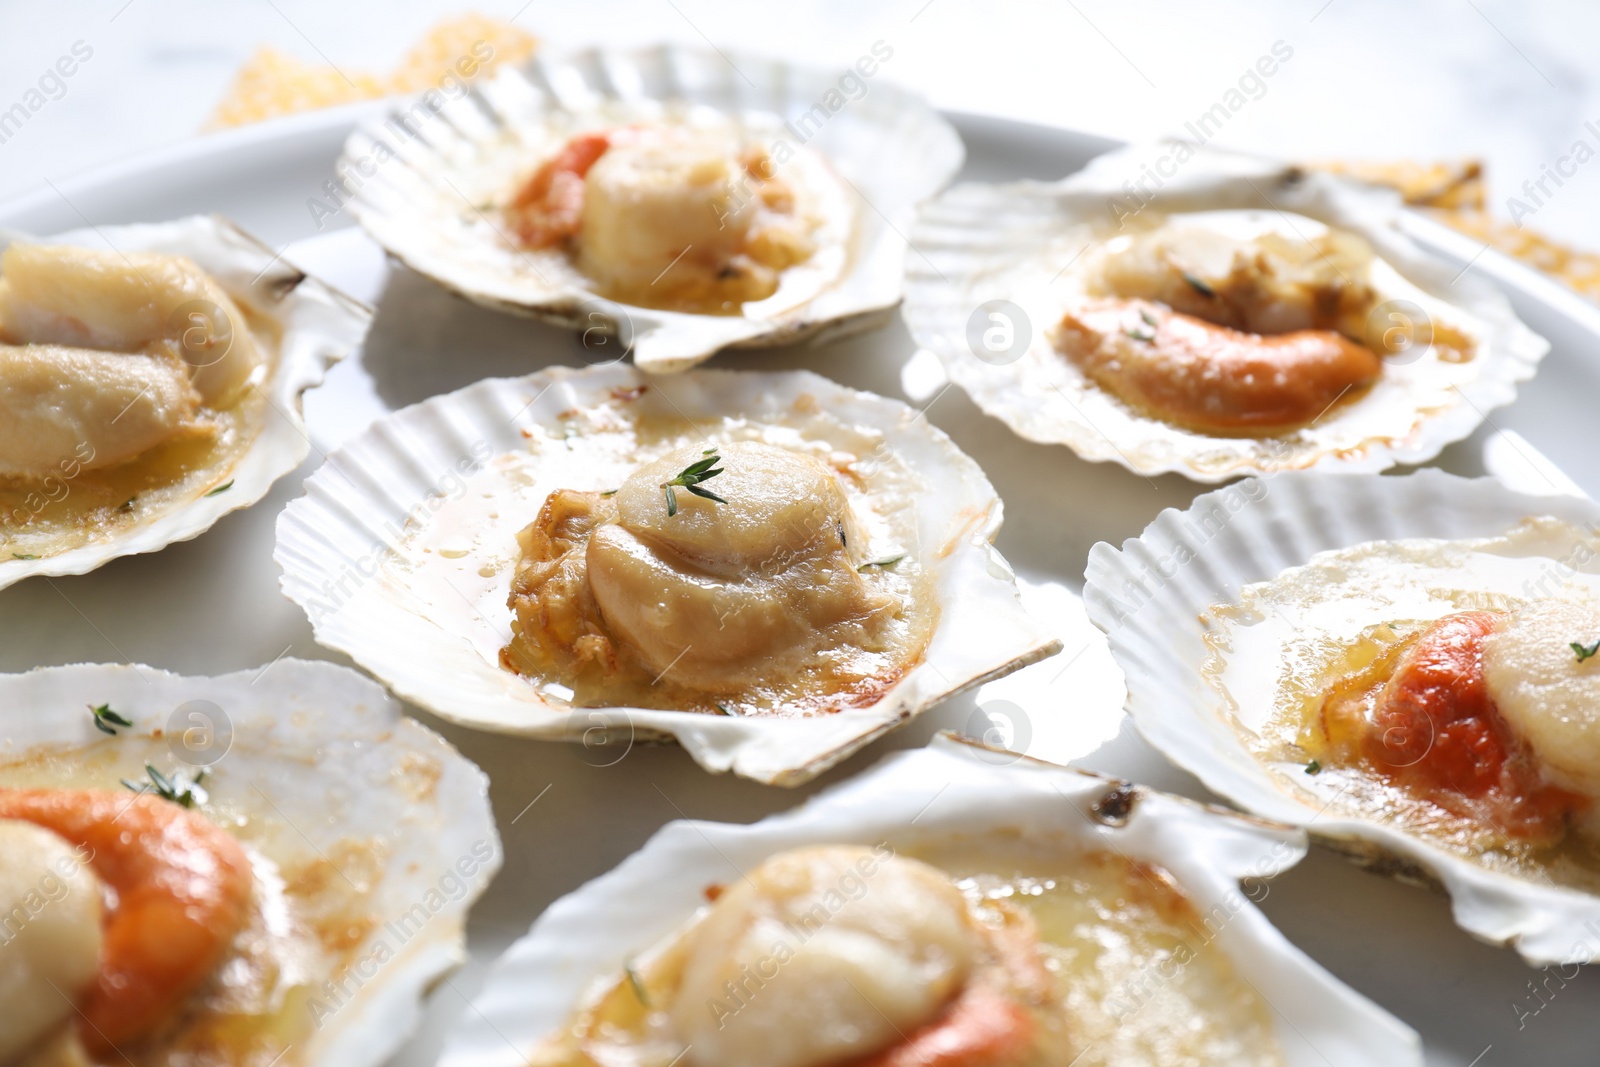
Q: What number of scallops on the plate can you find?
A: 7